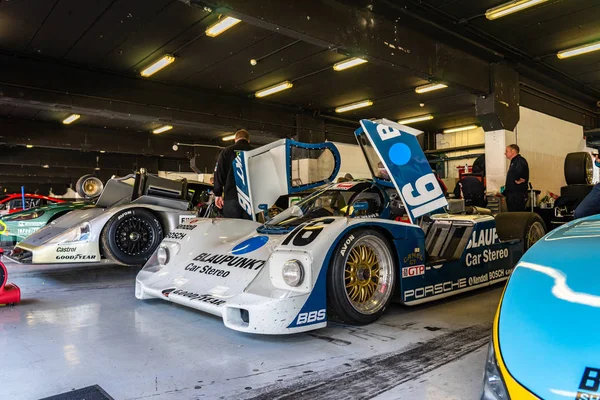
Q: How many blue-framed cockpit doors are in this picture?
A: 2